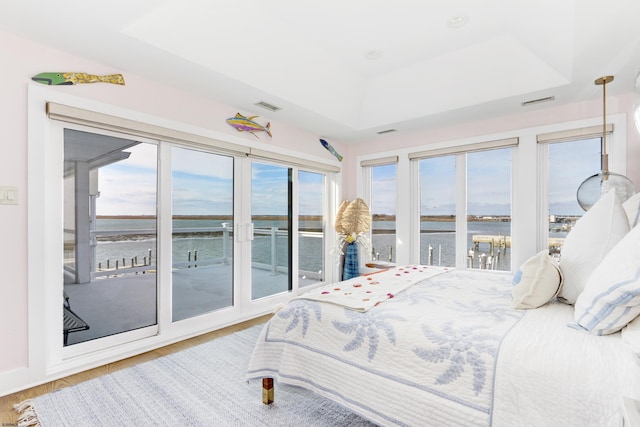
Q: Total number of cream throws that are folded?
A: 1